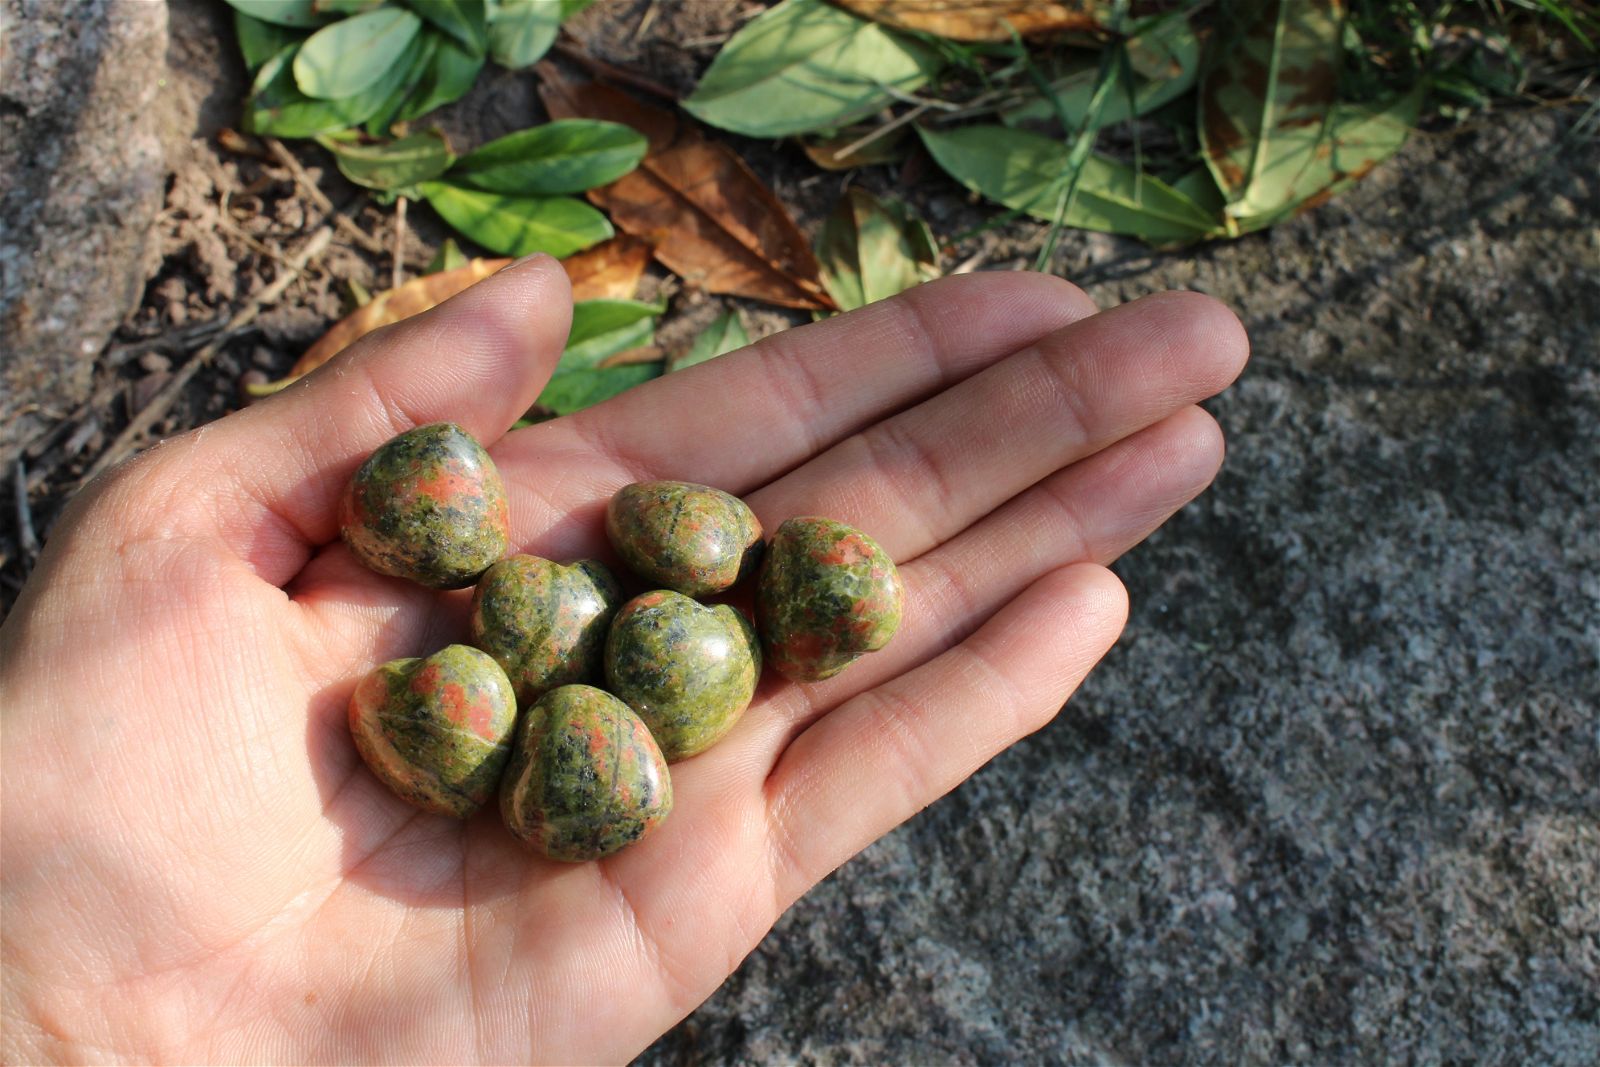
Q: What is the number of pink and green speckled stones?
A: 7